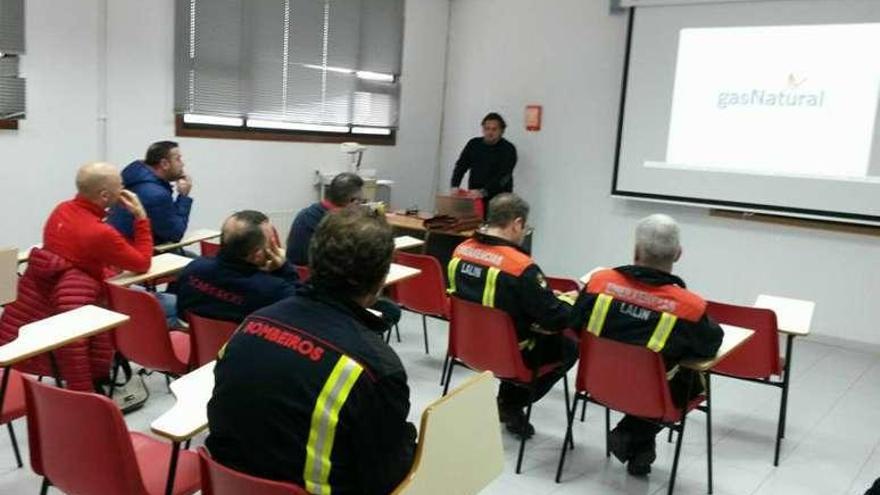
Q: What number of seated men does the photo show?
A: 7